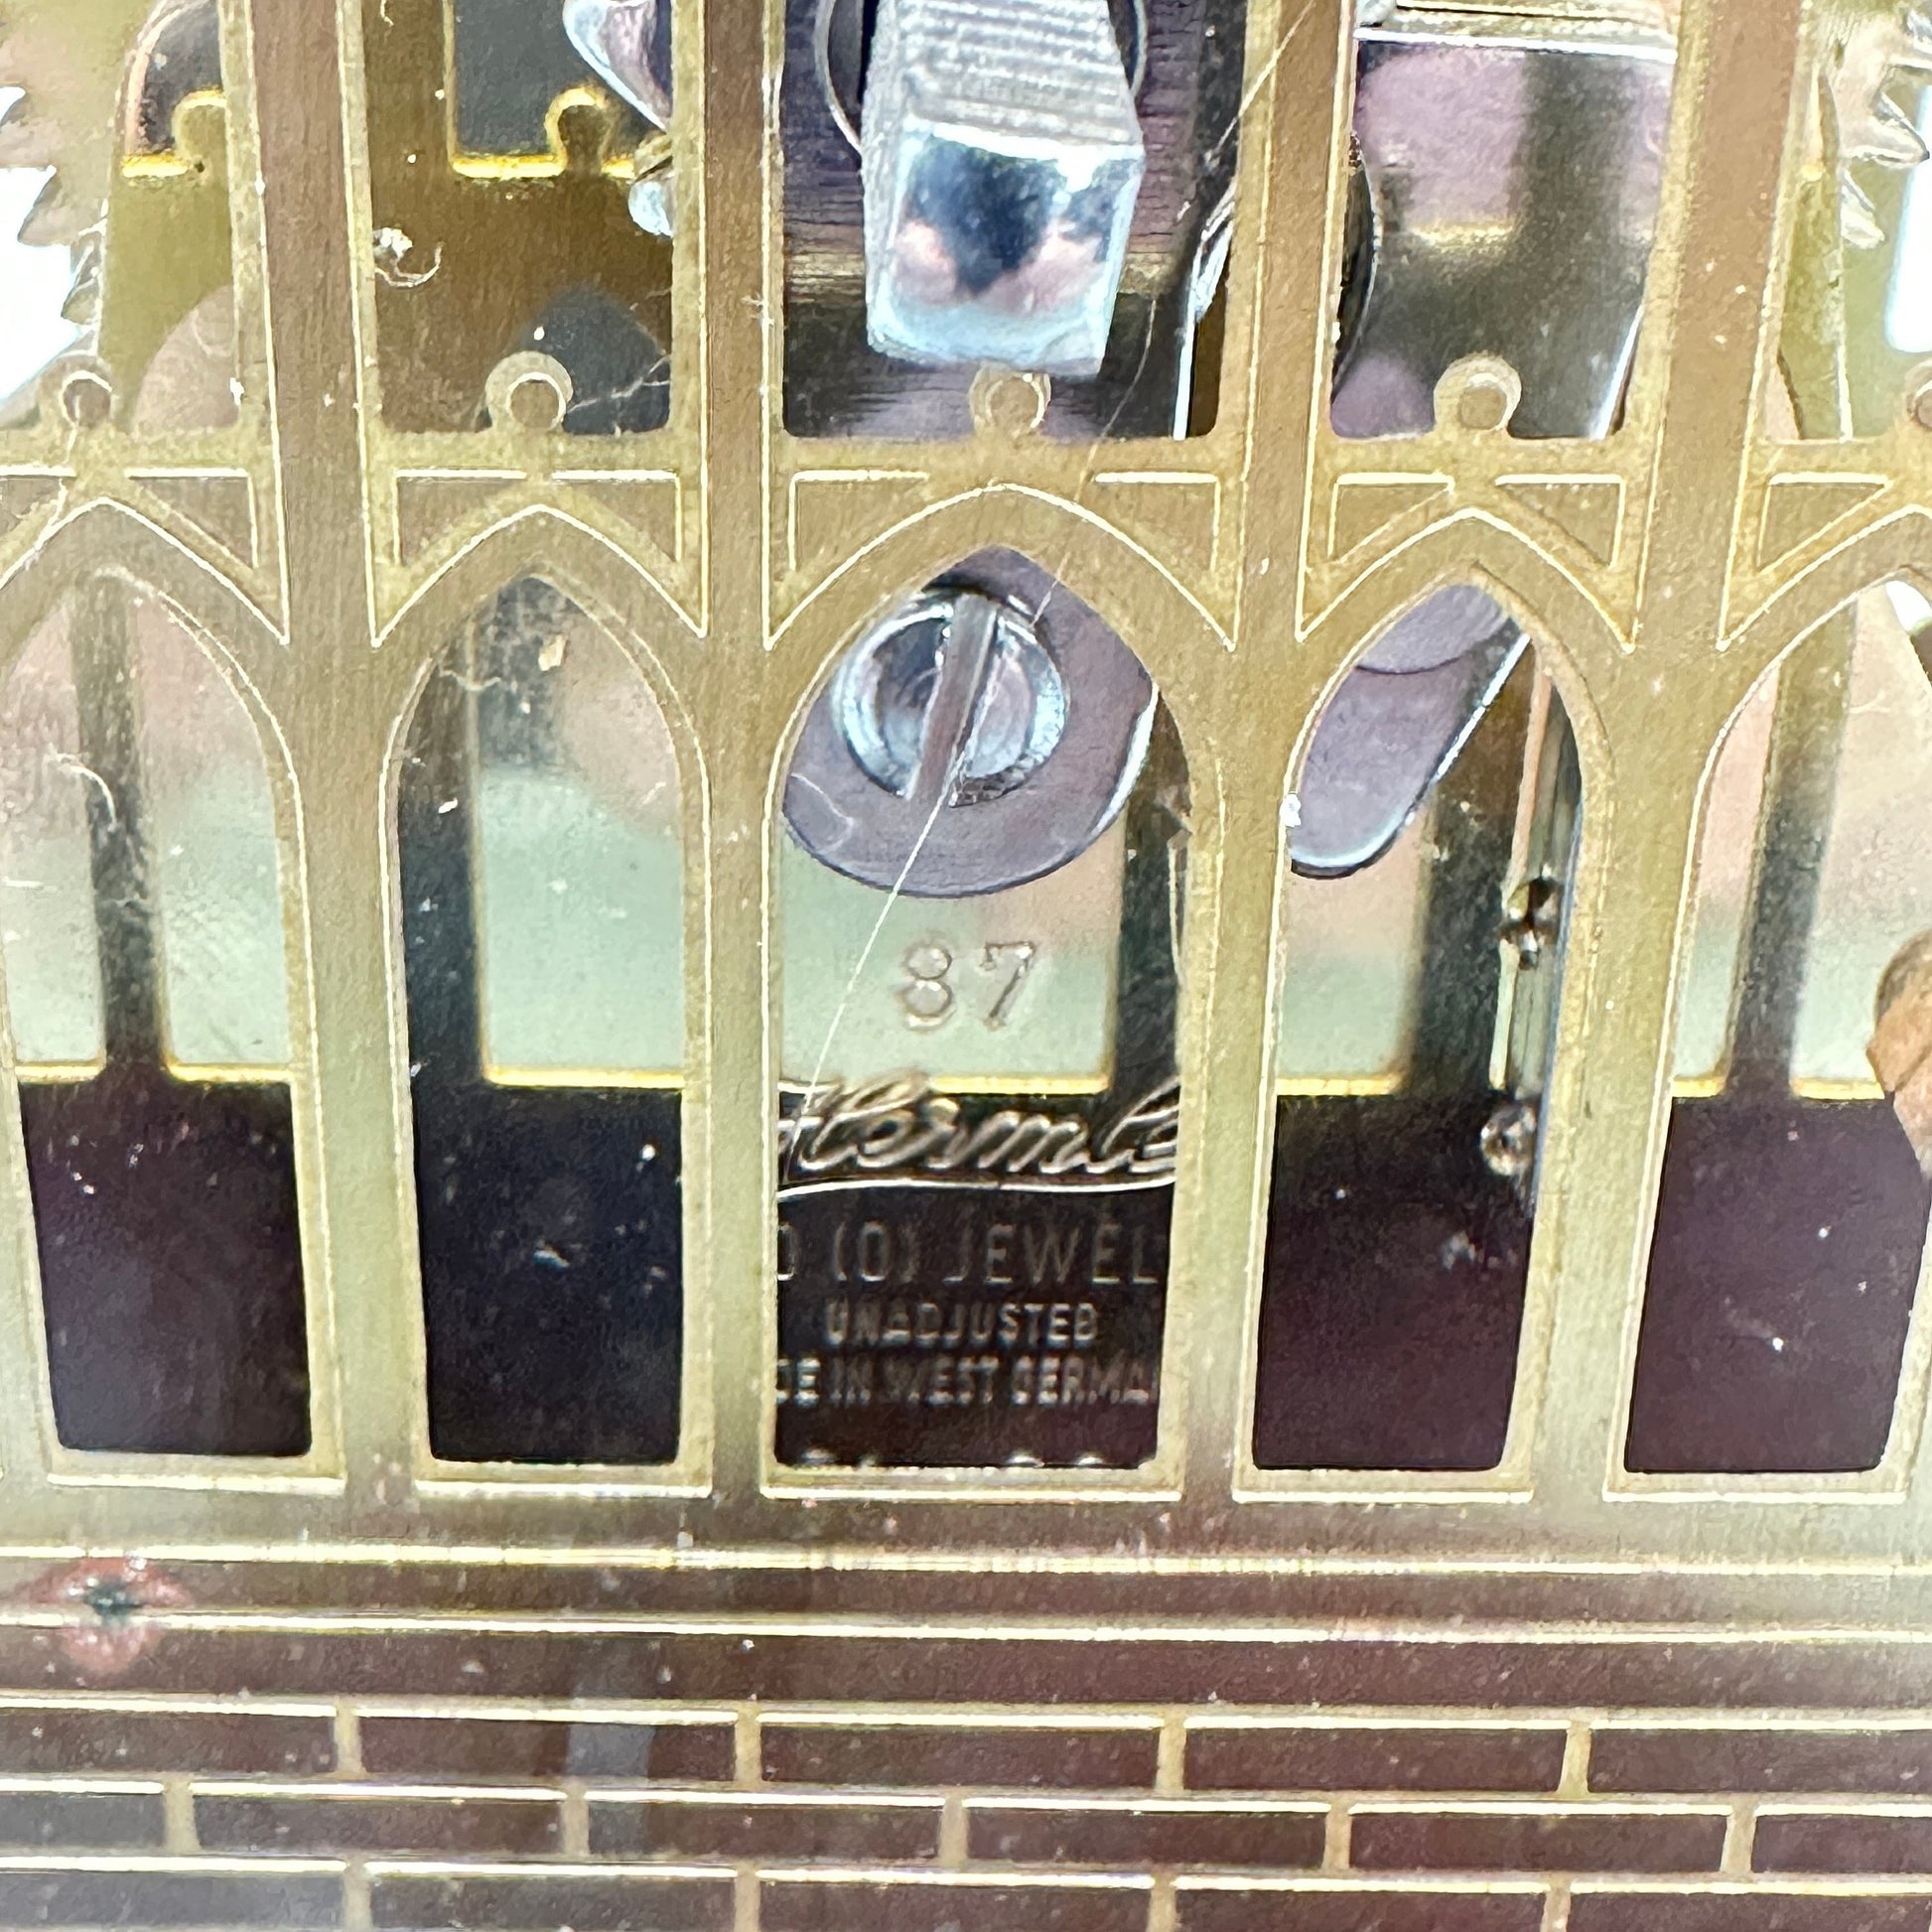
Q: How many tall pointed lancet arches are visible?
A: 5